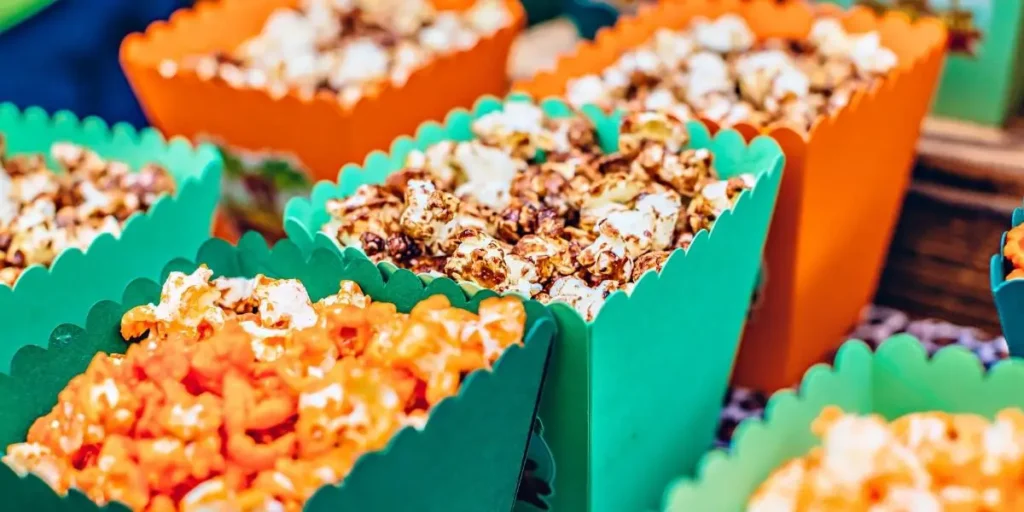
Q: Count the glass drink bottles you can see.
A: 0